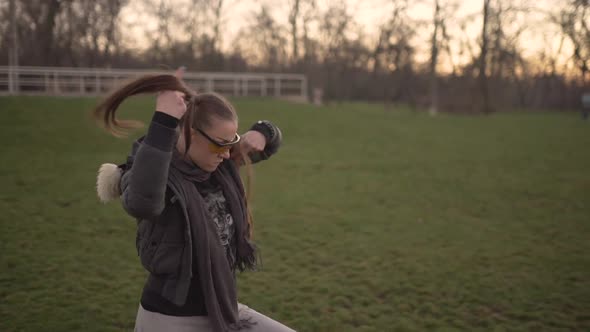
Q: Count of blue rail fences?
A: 0